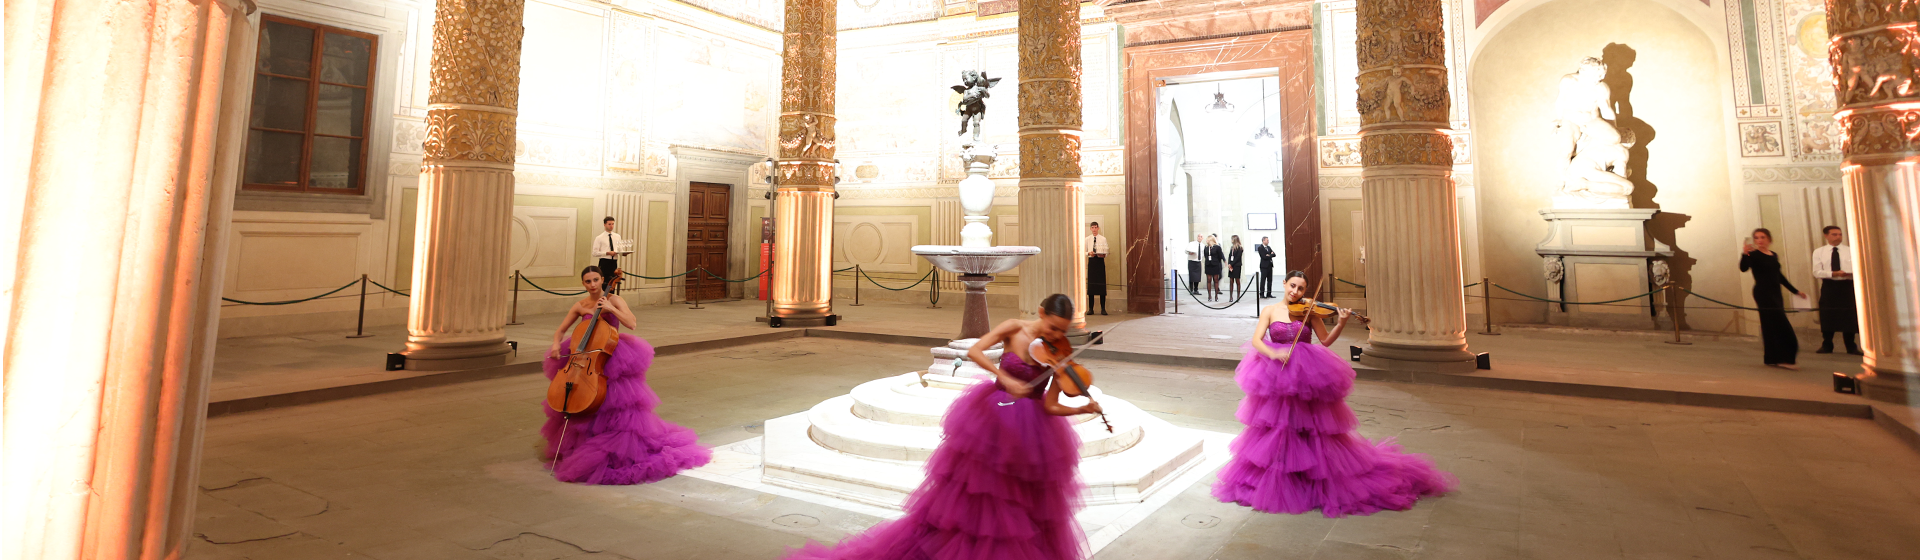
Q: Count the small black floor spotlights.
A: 8